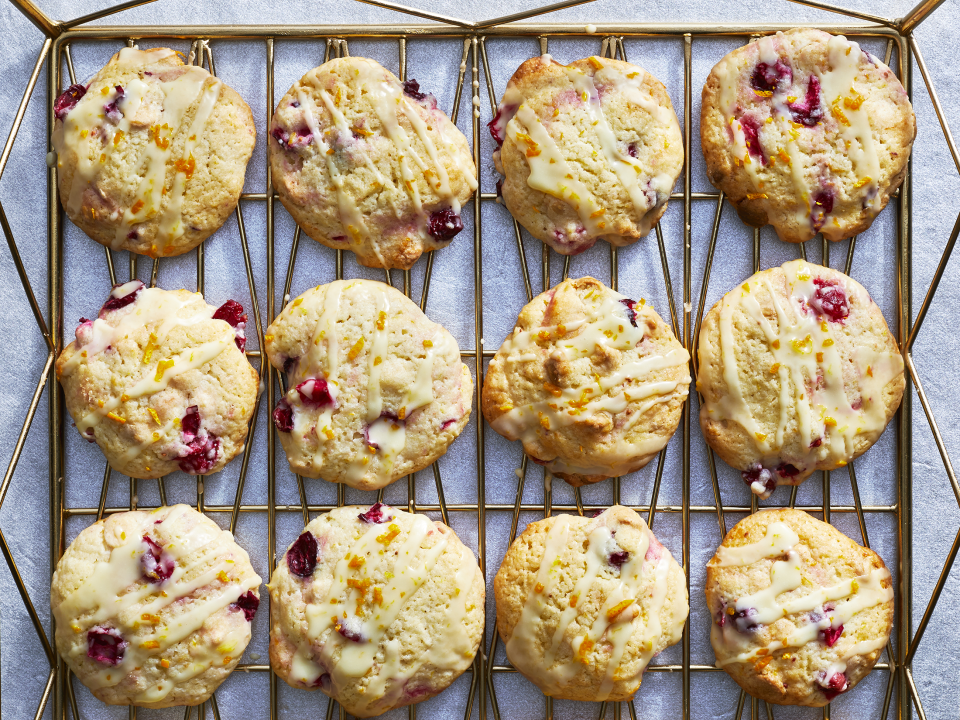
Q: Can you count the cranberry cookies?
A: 12